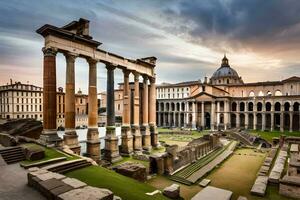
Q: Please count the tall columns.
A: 8